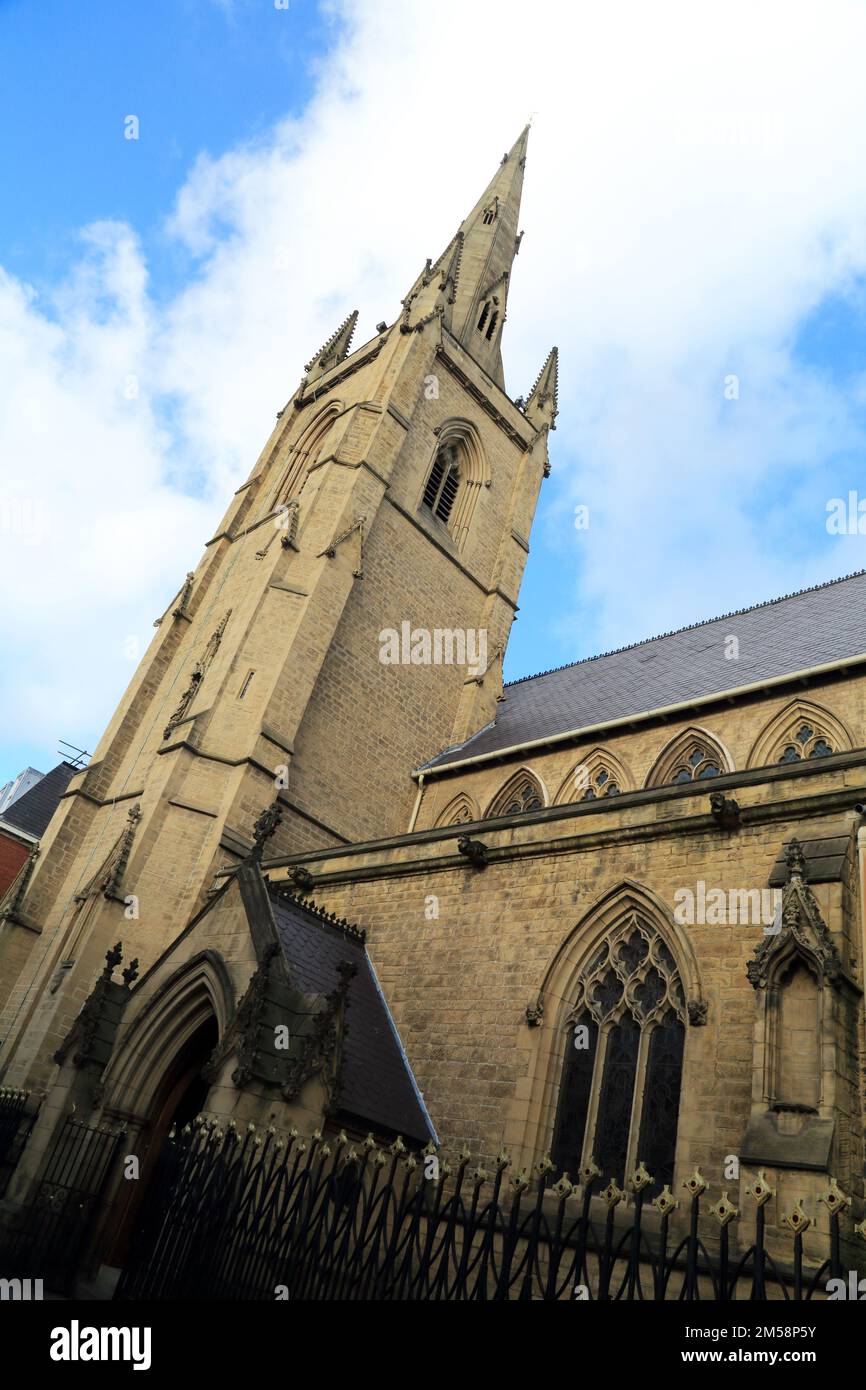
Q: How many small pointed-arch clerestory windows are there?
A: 5